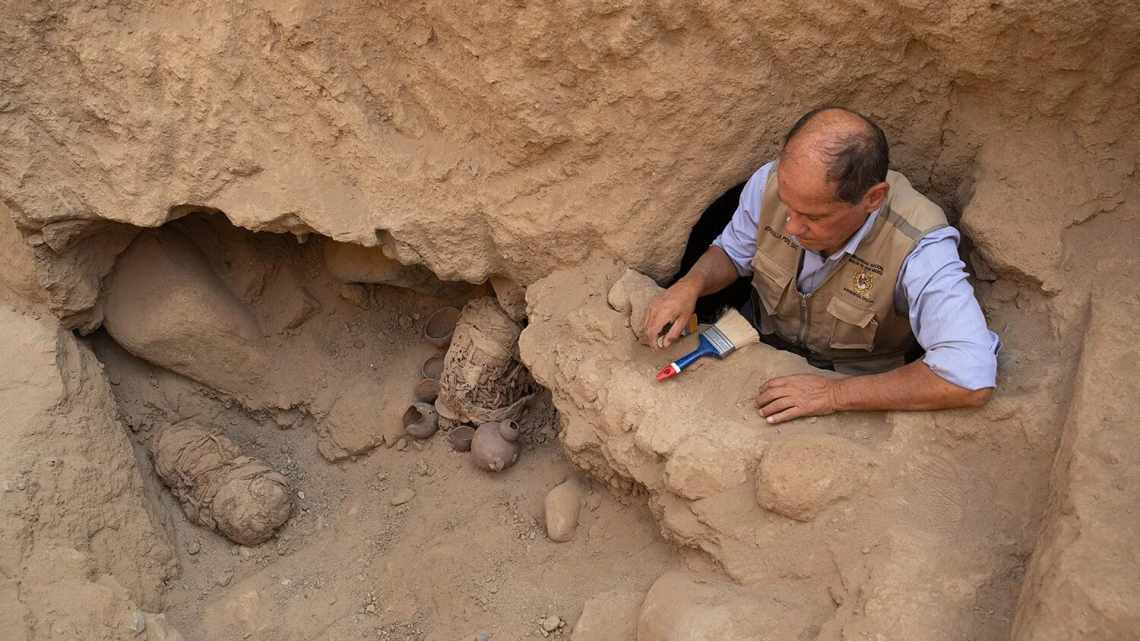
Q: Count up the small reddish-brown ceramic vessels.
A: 6